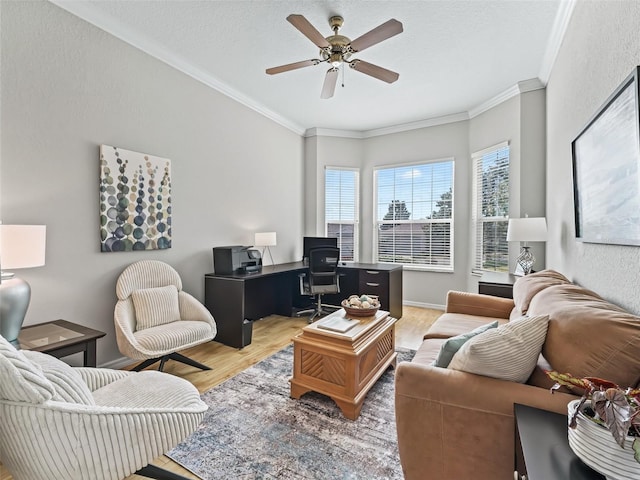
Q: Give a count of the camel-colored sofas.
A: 1